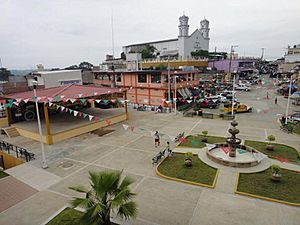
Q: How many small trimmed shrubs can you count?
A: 4